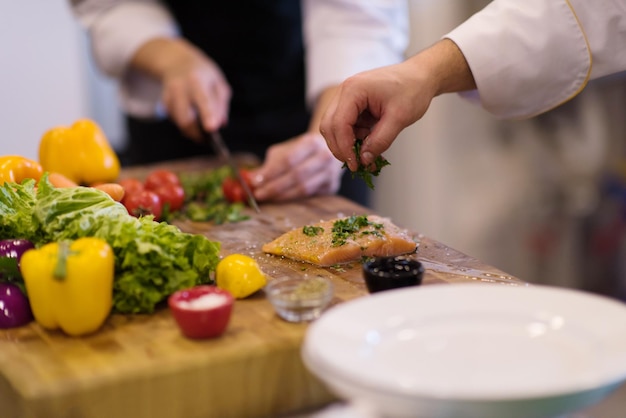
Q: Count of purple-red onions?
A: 2